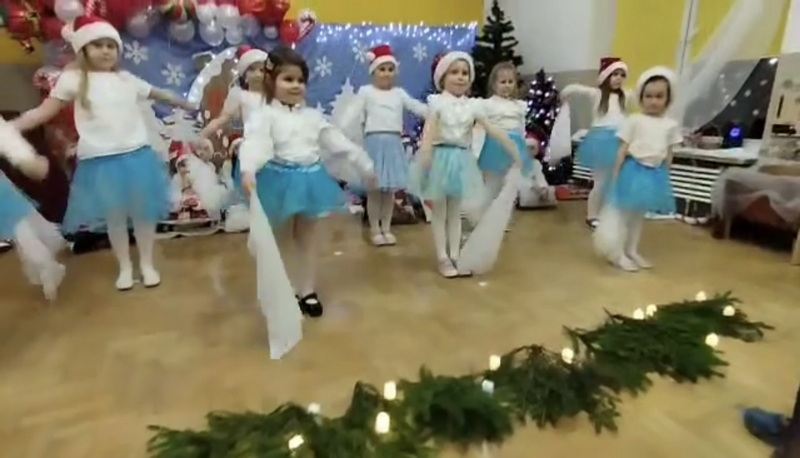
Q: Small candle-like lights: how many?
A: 12